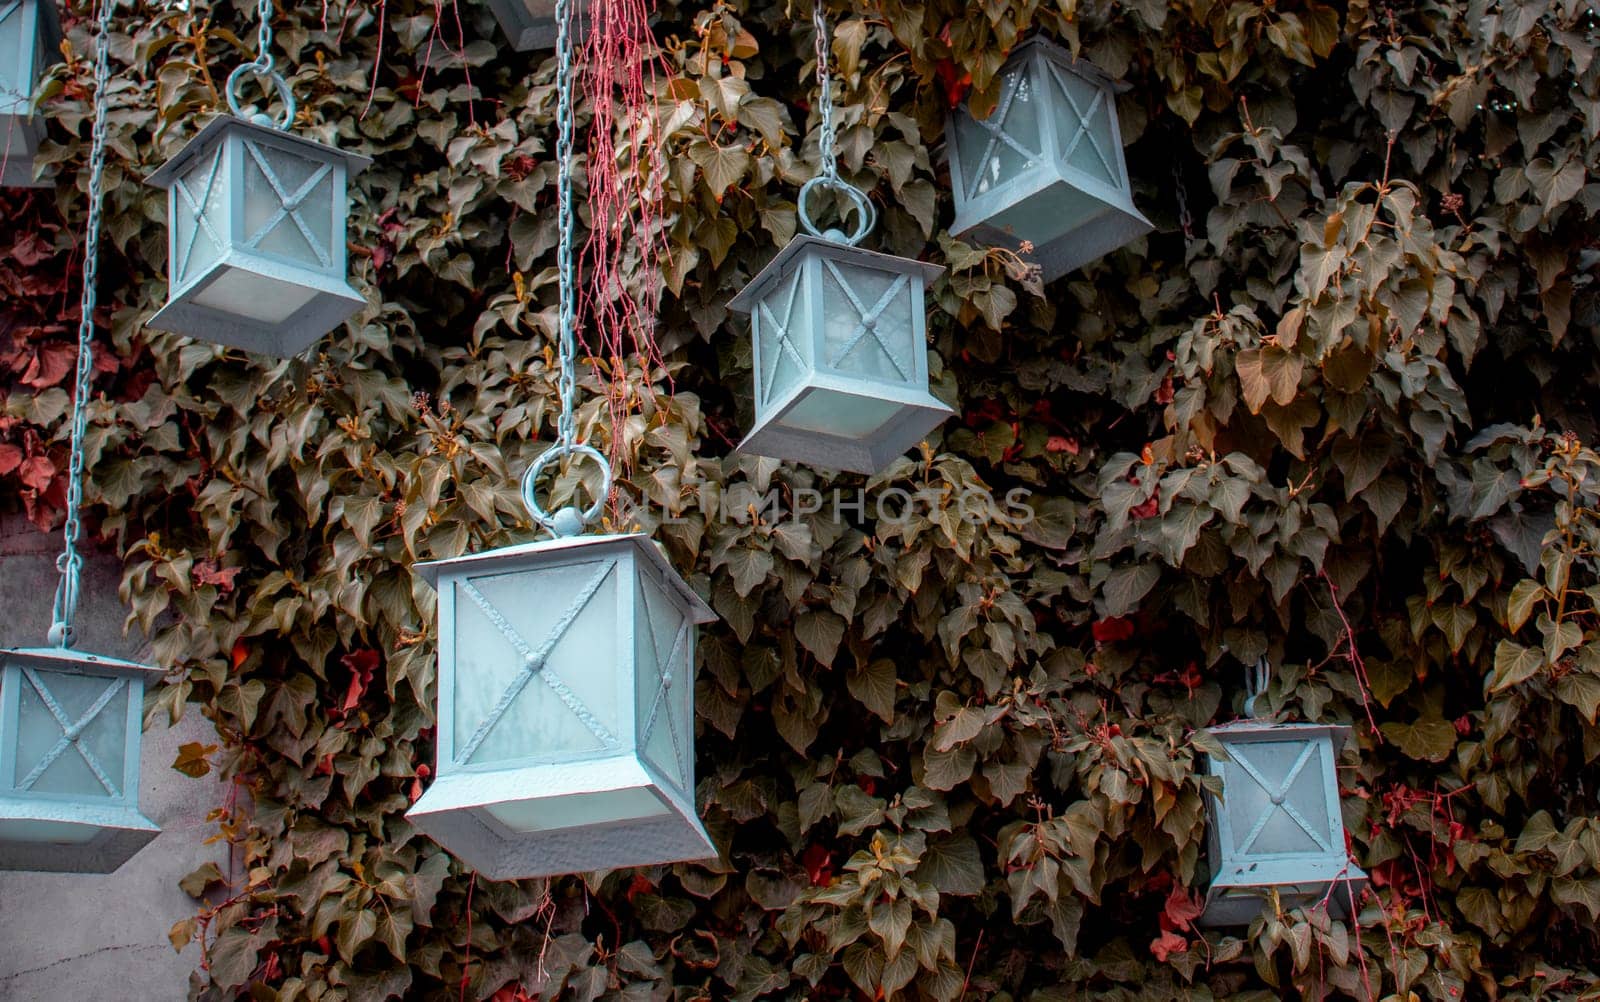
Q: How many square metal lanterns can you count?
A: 8